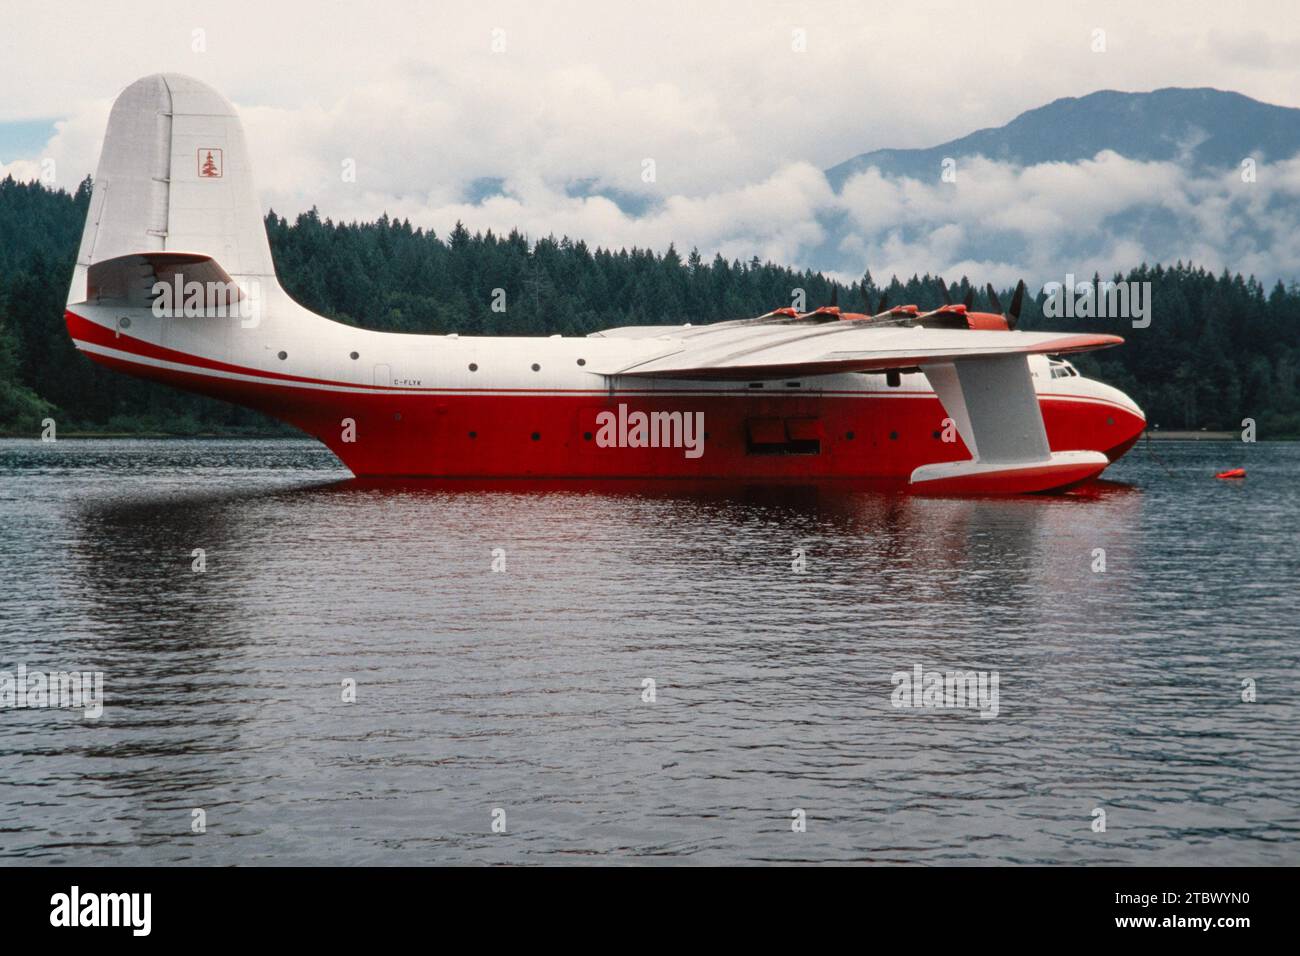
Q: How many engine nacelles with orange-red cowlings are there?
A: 4